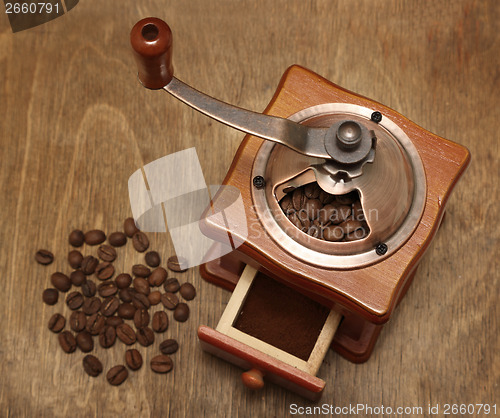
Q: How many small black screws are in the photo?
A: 3